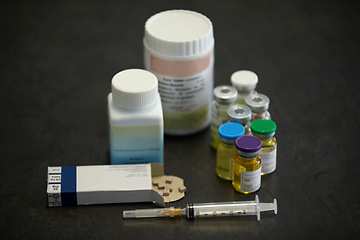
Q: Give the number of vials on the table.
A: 7